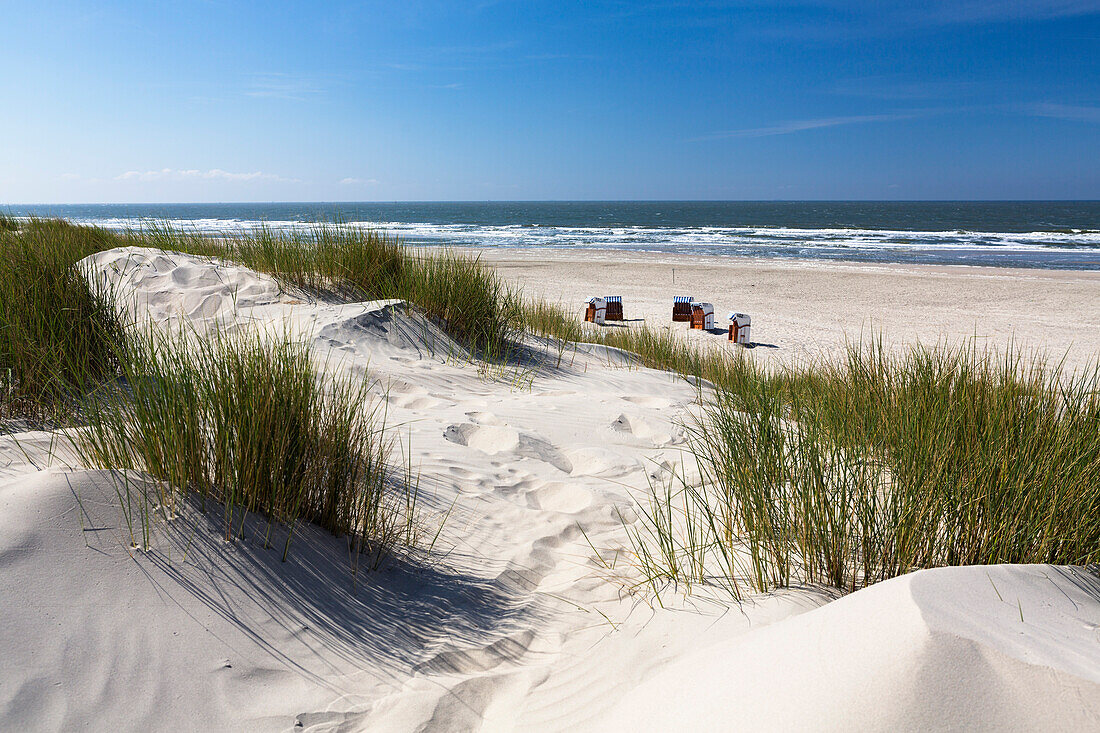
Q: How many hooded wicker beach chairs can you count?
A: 5